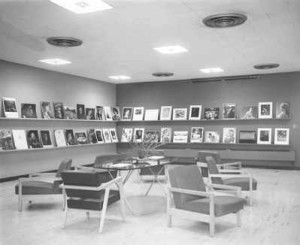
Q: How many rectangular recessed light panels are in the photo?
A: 5